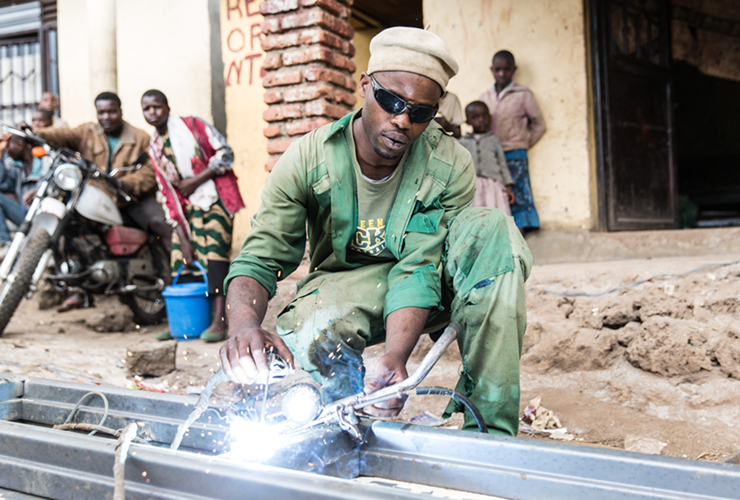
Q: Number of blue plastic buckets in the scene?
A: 1